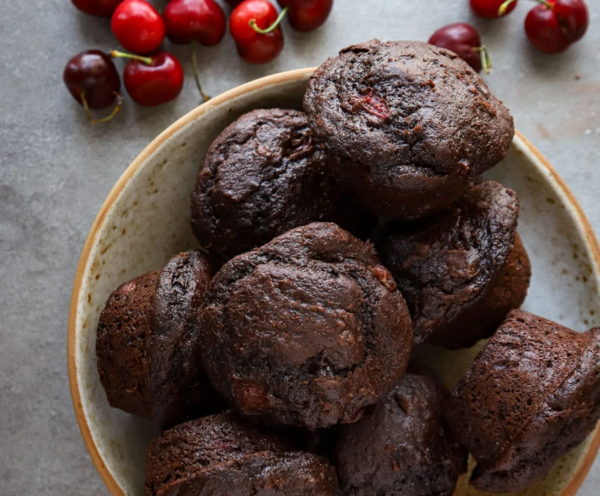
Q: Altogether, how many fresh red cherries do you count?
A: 11